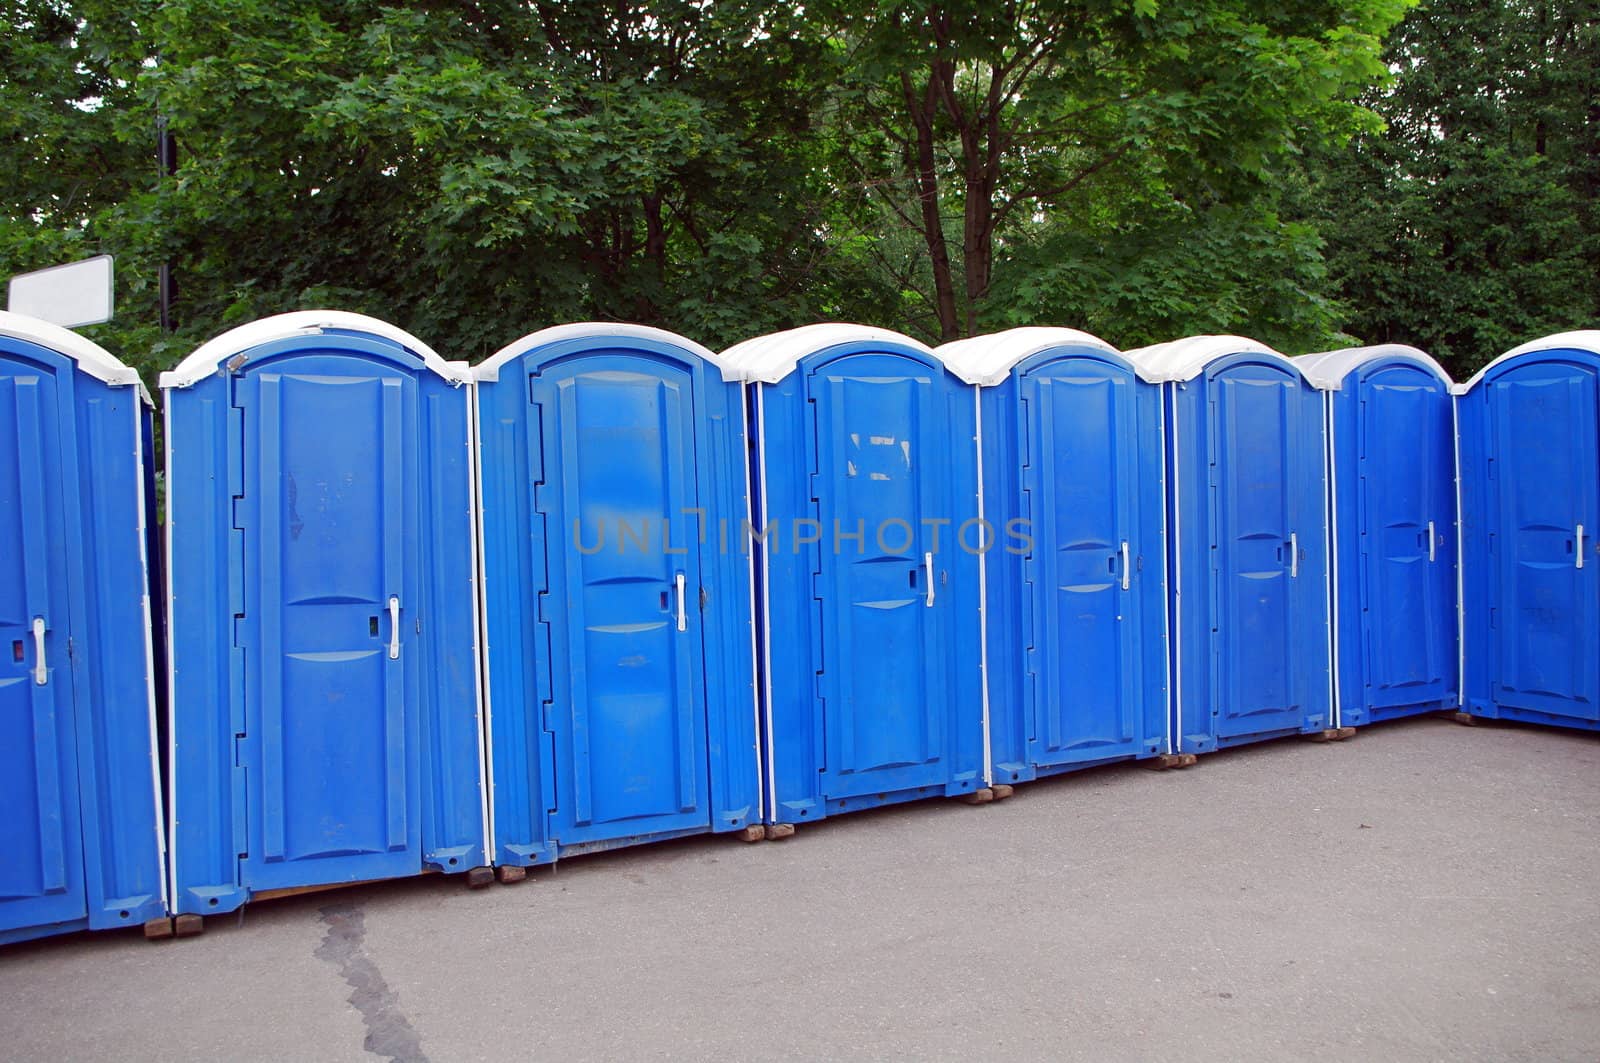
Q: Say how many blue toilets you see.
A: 8